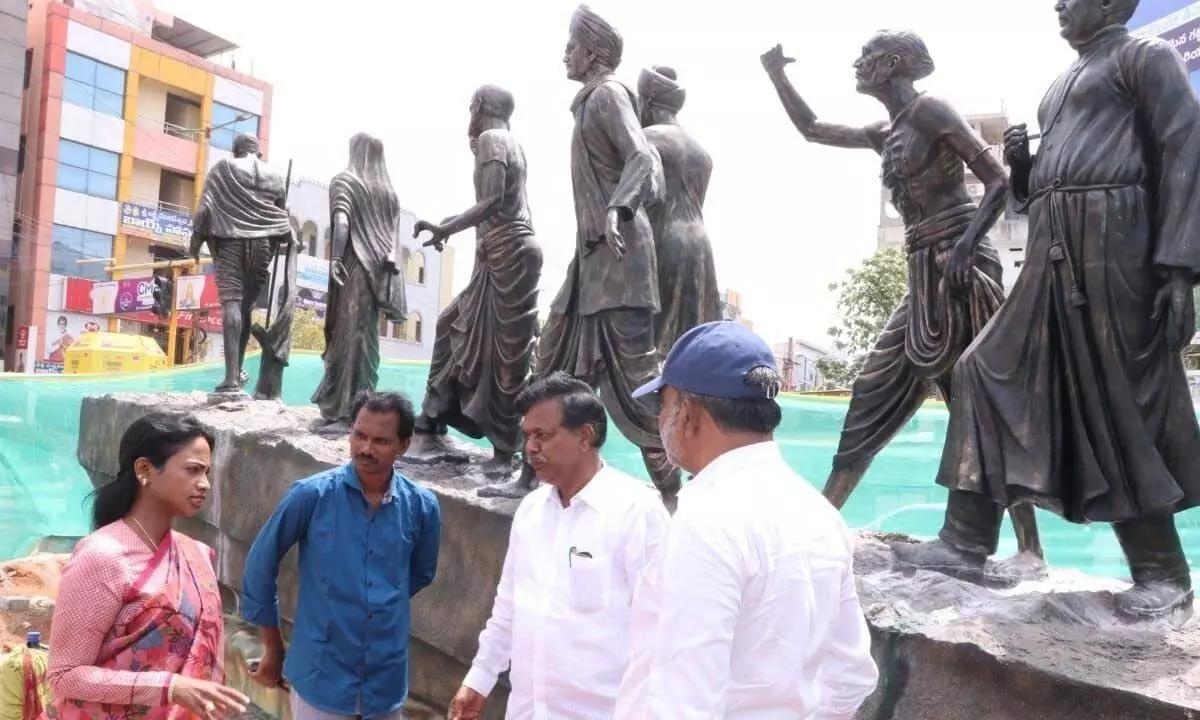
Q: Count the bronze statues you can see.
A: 7